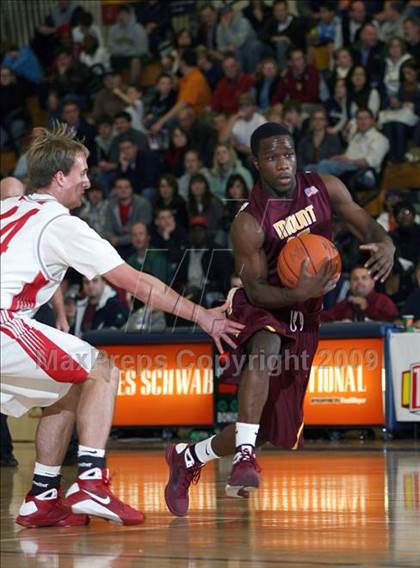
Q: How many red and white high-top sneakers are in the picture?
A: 2